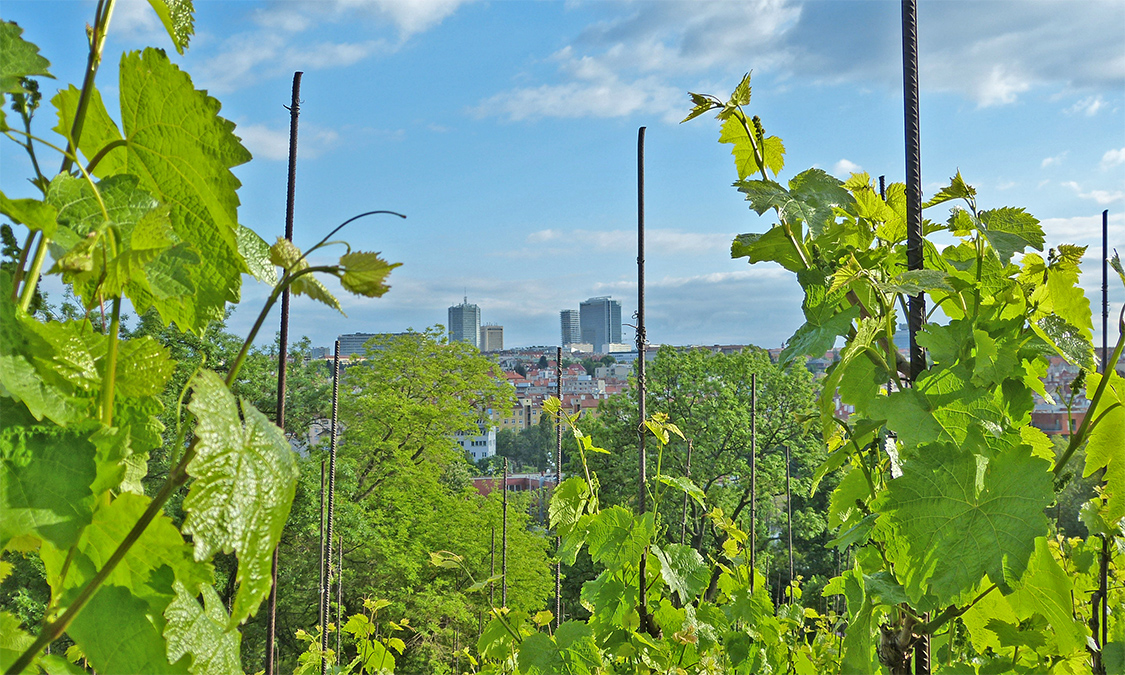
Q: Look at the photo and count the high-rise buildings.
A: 4